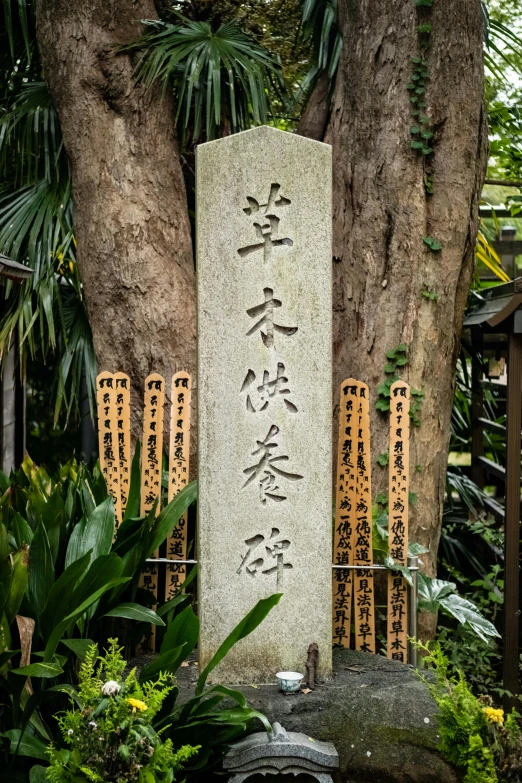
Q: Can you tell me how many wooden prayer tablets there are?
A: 7